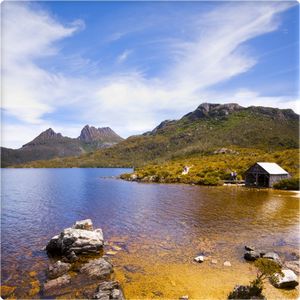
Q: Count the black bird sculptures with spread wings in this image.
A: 0